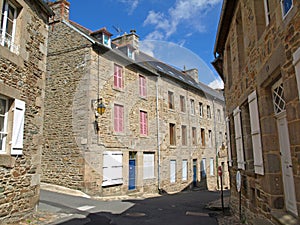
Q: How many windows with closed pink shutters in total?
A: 4